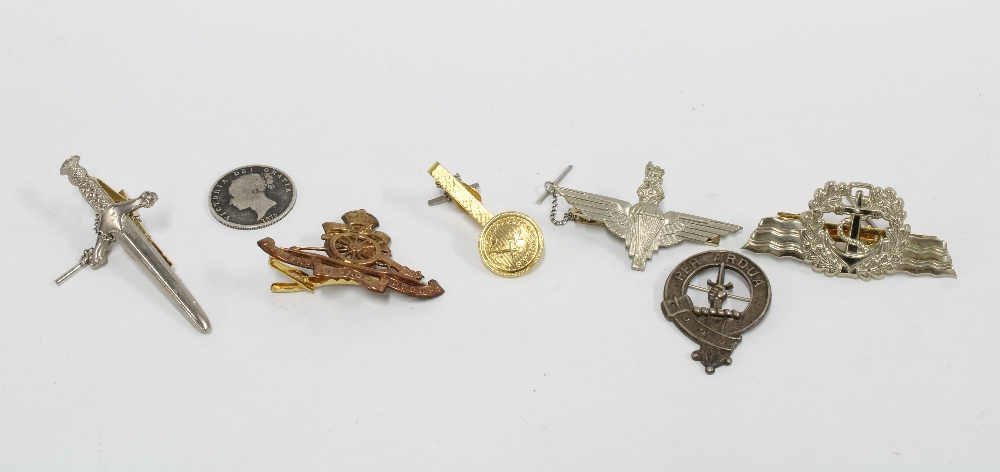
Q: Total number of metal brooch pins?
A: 6